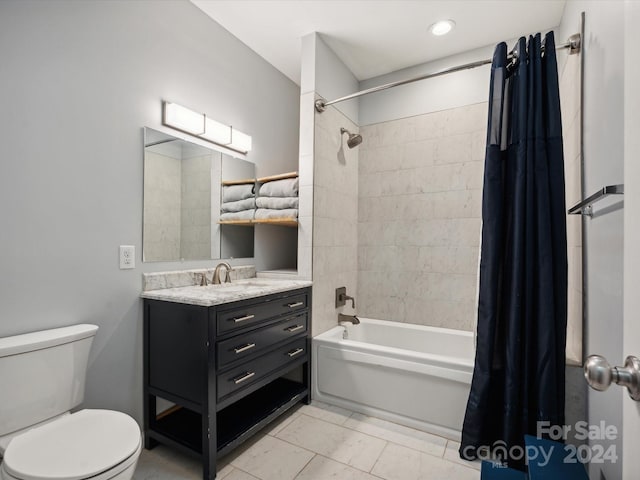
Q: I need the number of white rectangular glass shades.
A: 3